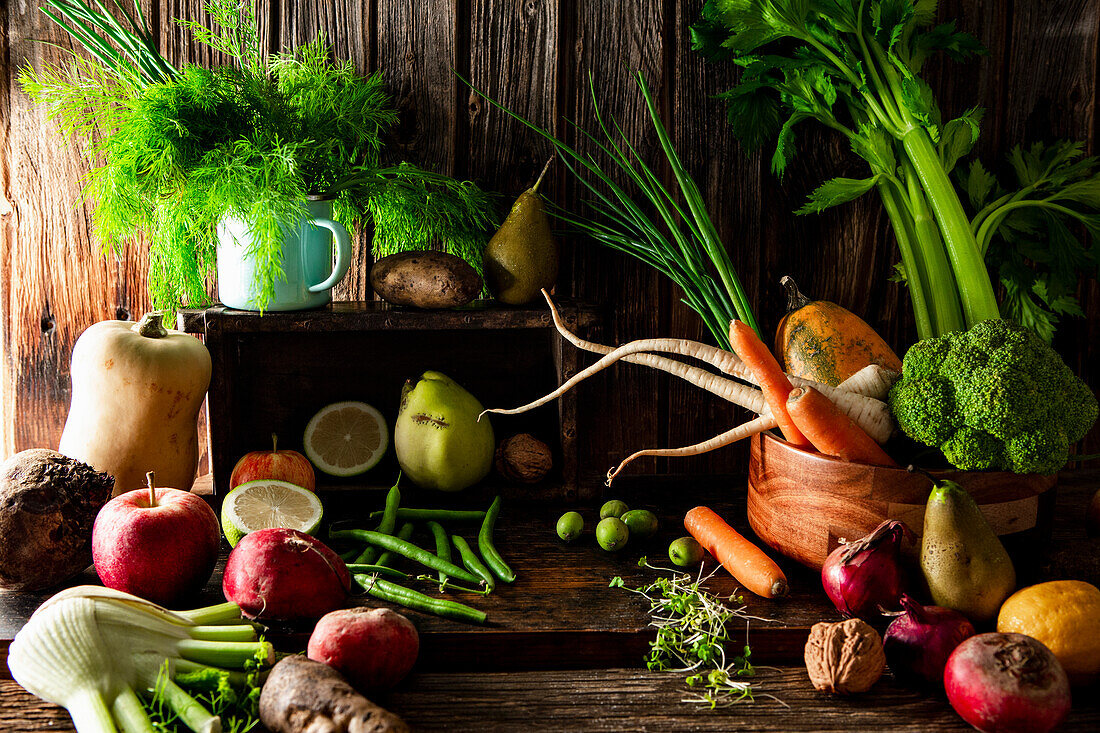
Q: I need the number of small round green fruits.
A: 5